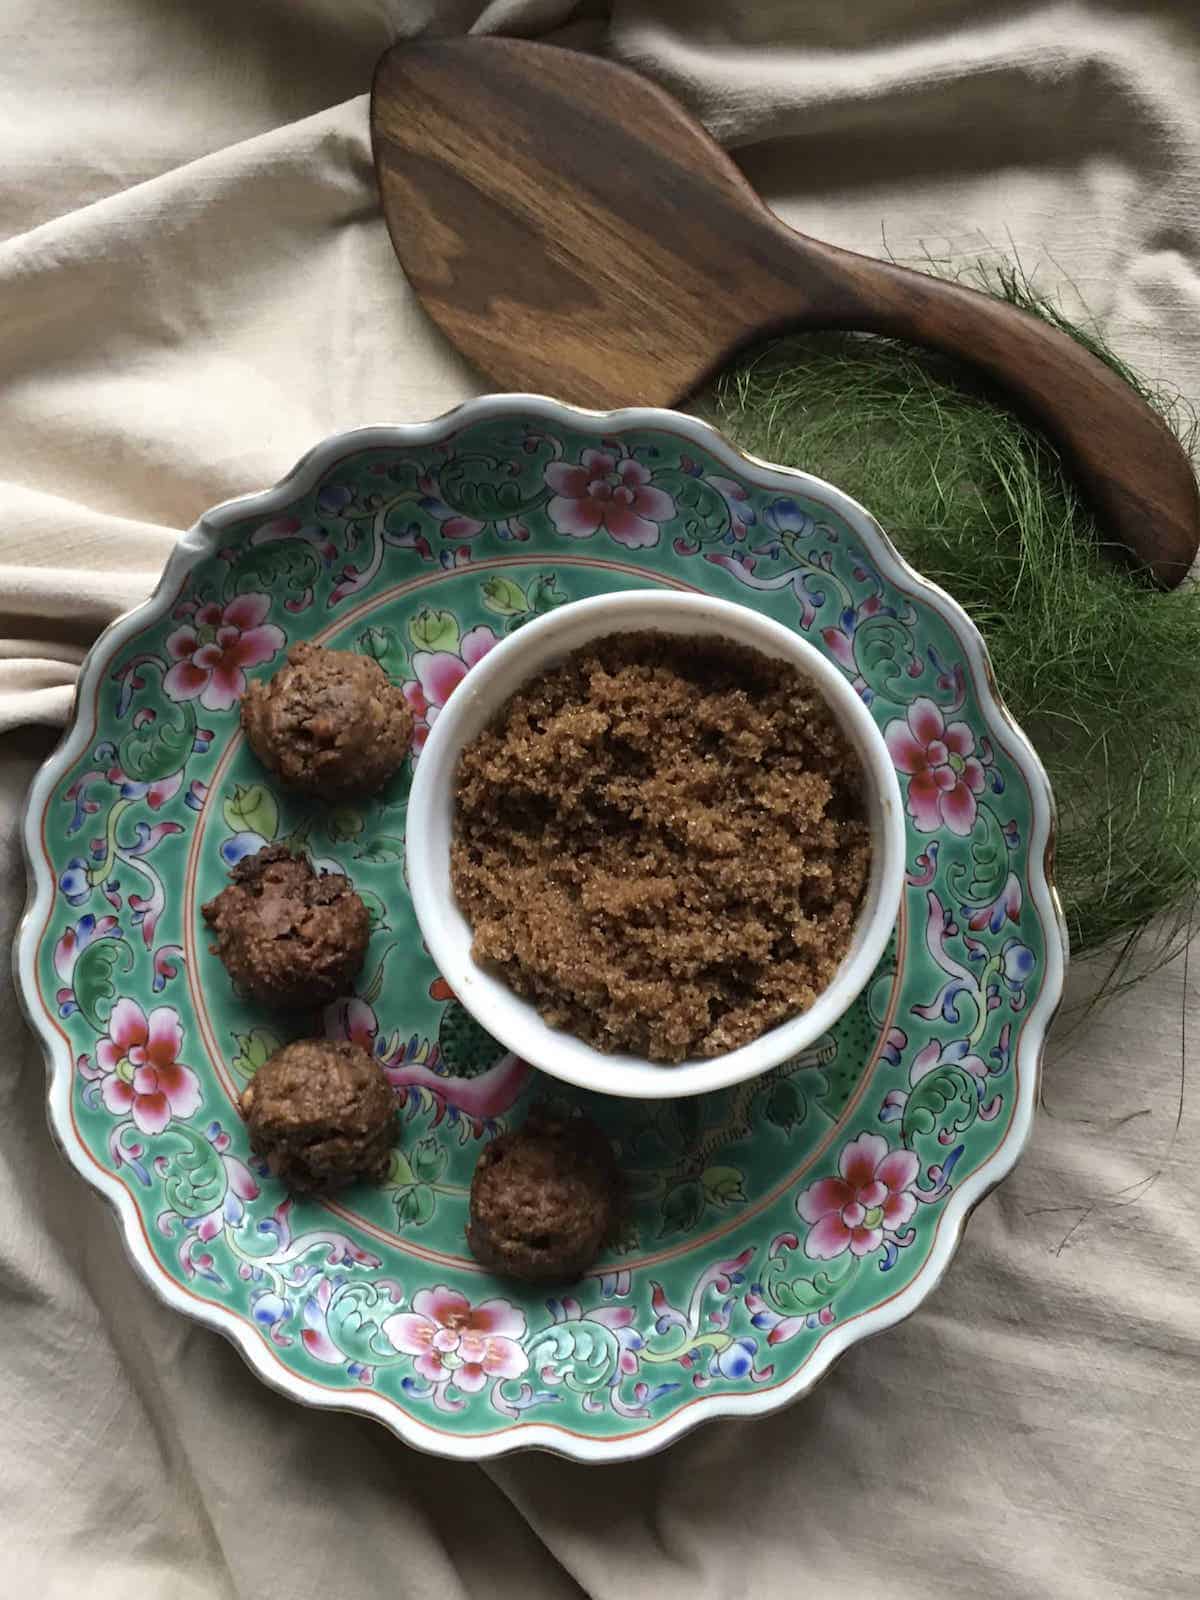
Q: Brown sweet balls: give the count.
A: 4